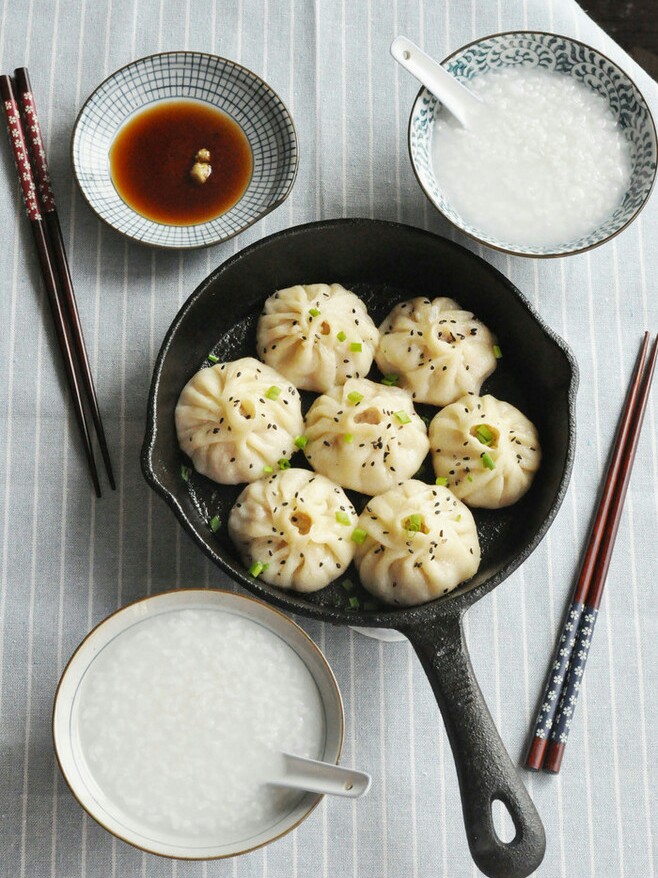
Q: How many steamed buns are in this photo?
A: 7